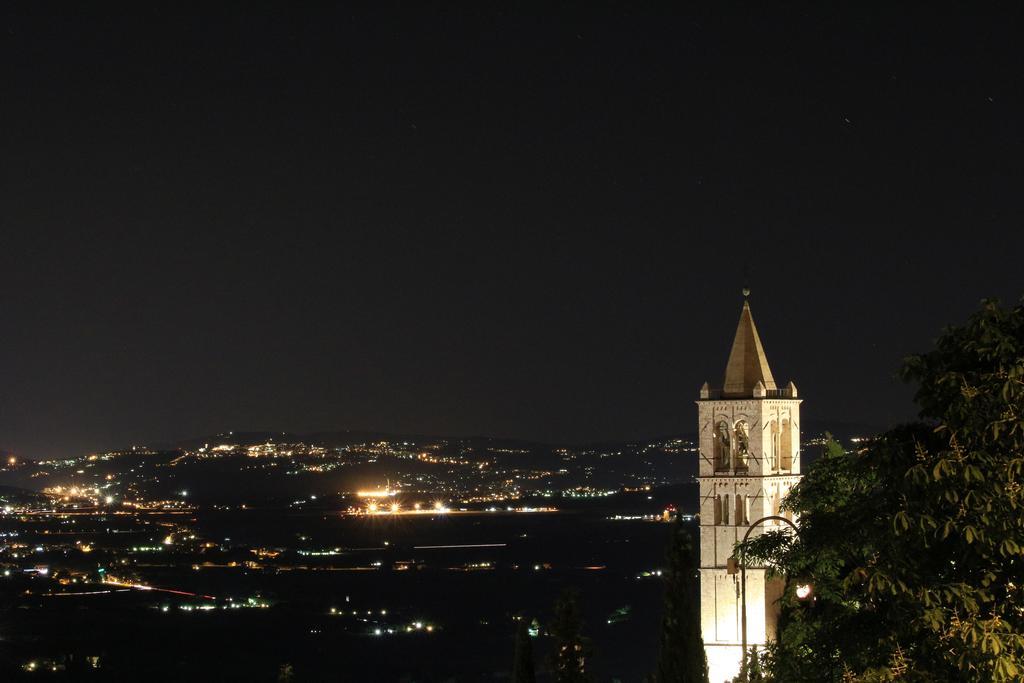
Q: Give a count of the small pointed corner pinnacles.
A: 3